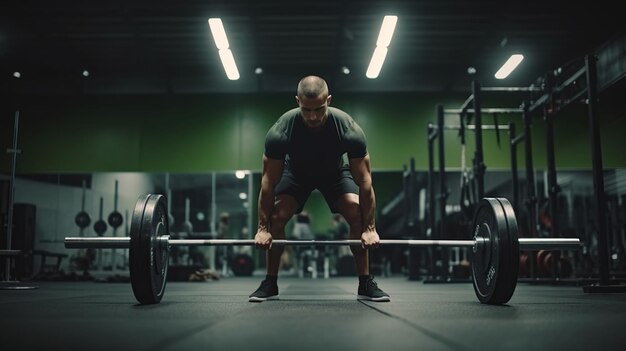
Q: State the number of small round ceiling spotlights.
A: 5